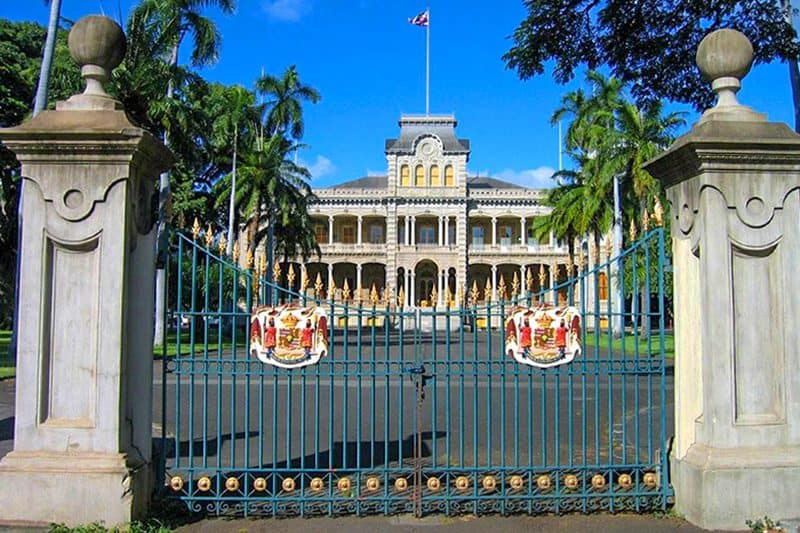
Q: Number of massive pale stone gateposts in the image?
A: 2